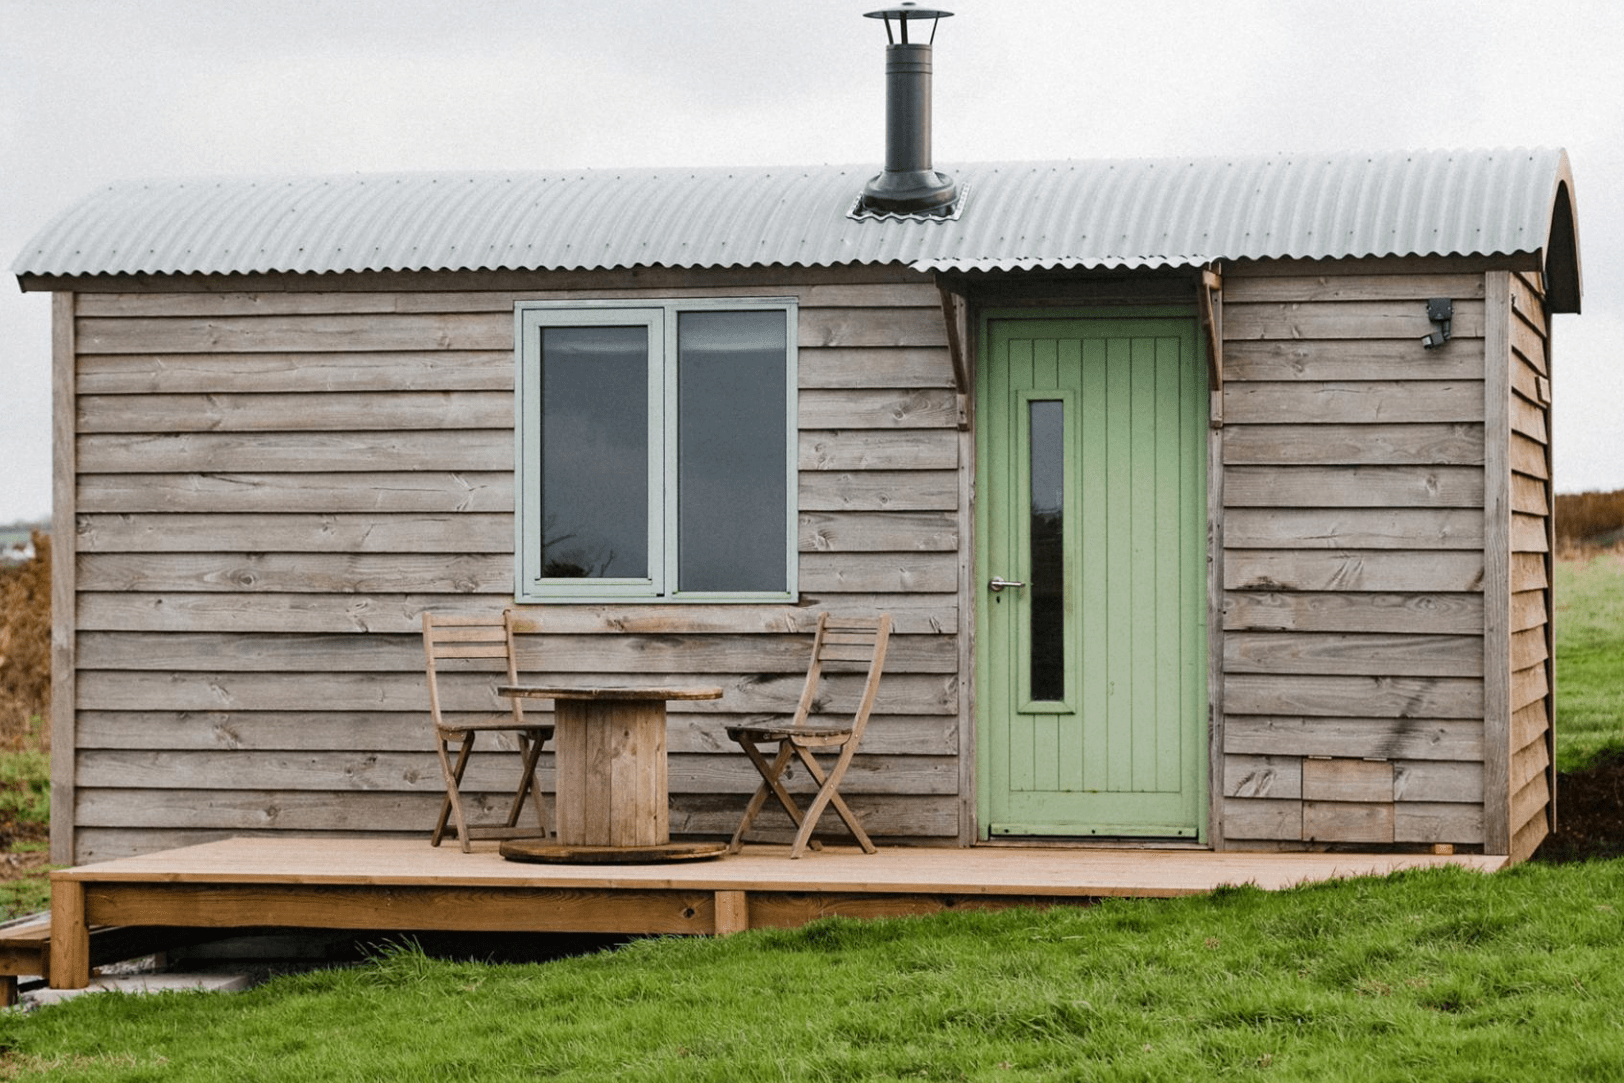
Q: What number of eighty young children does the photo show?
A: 0